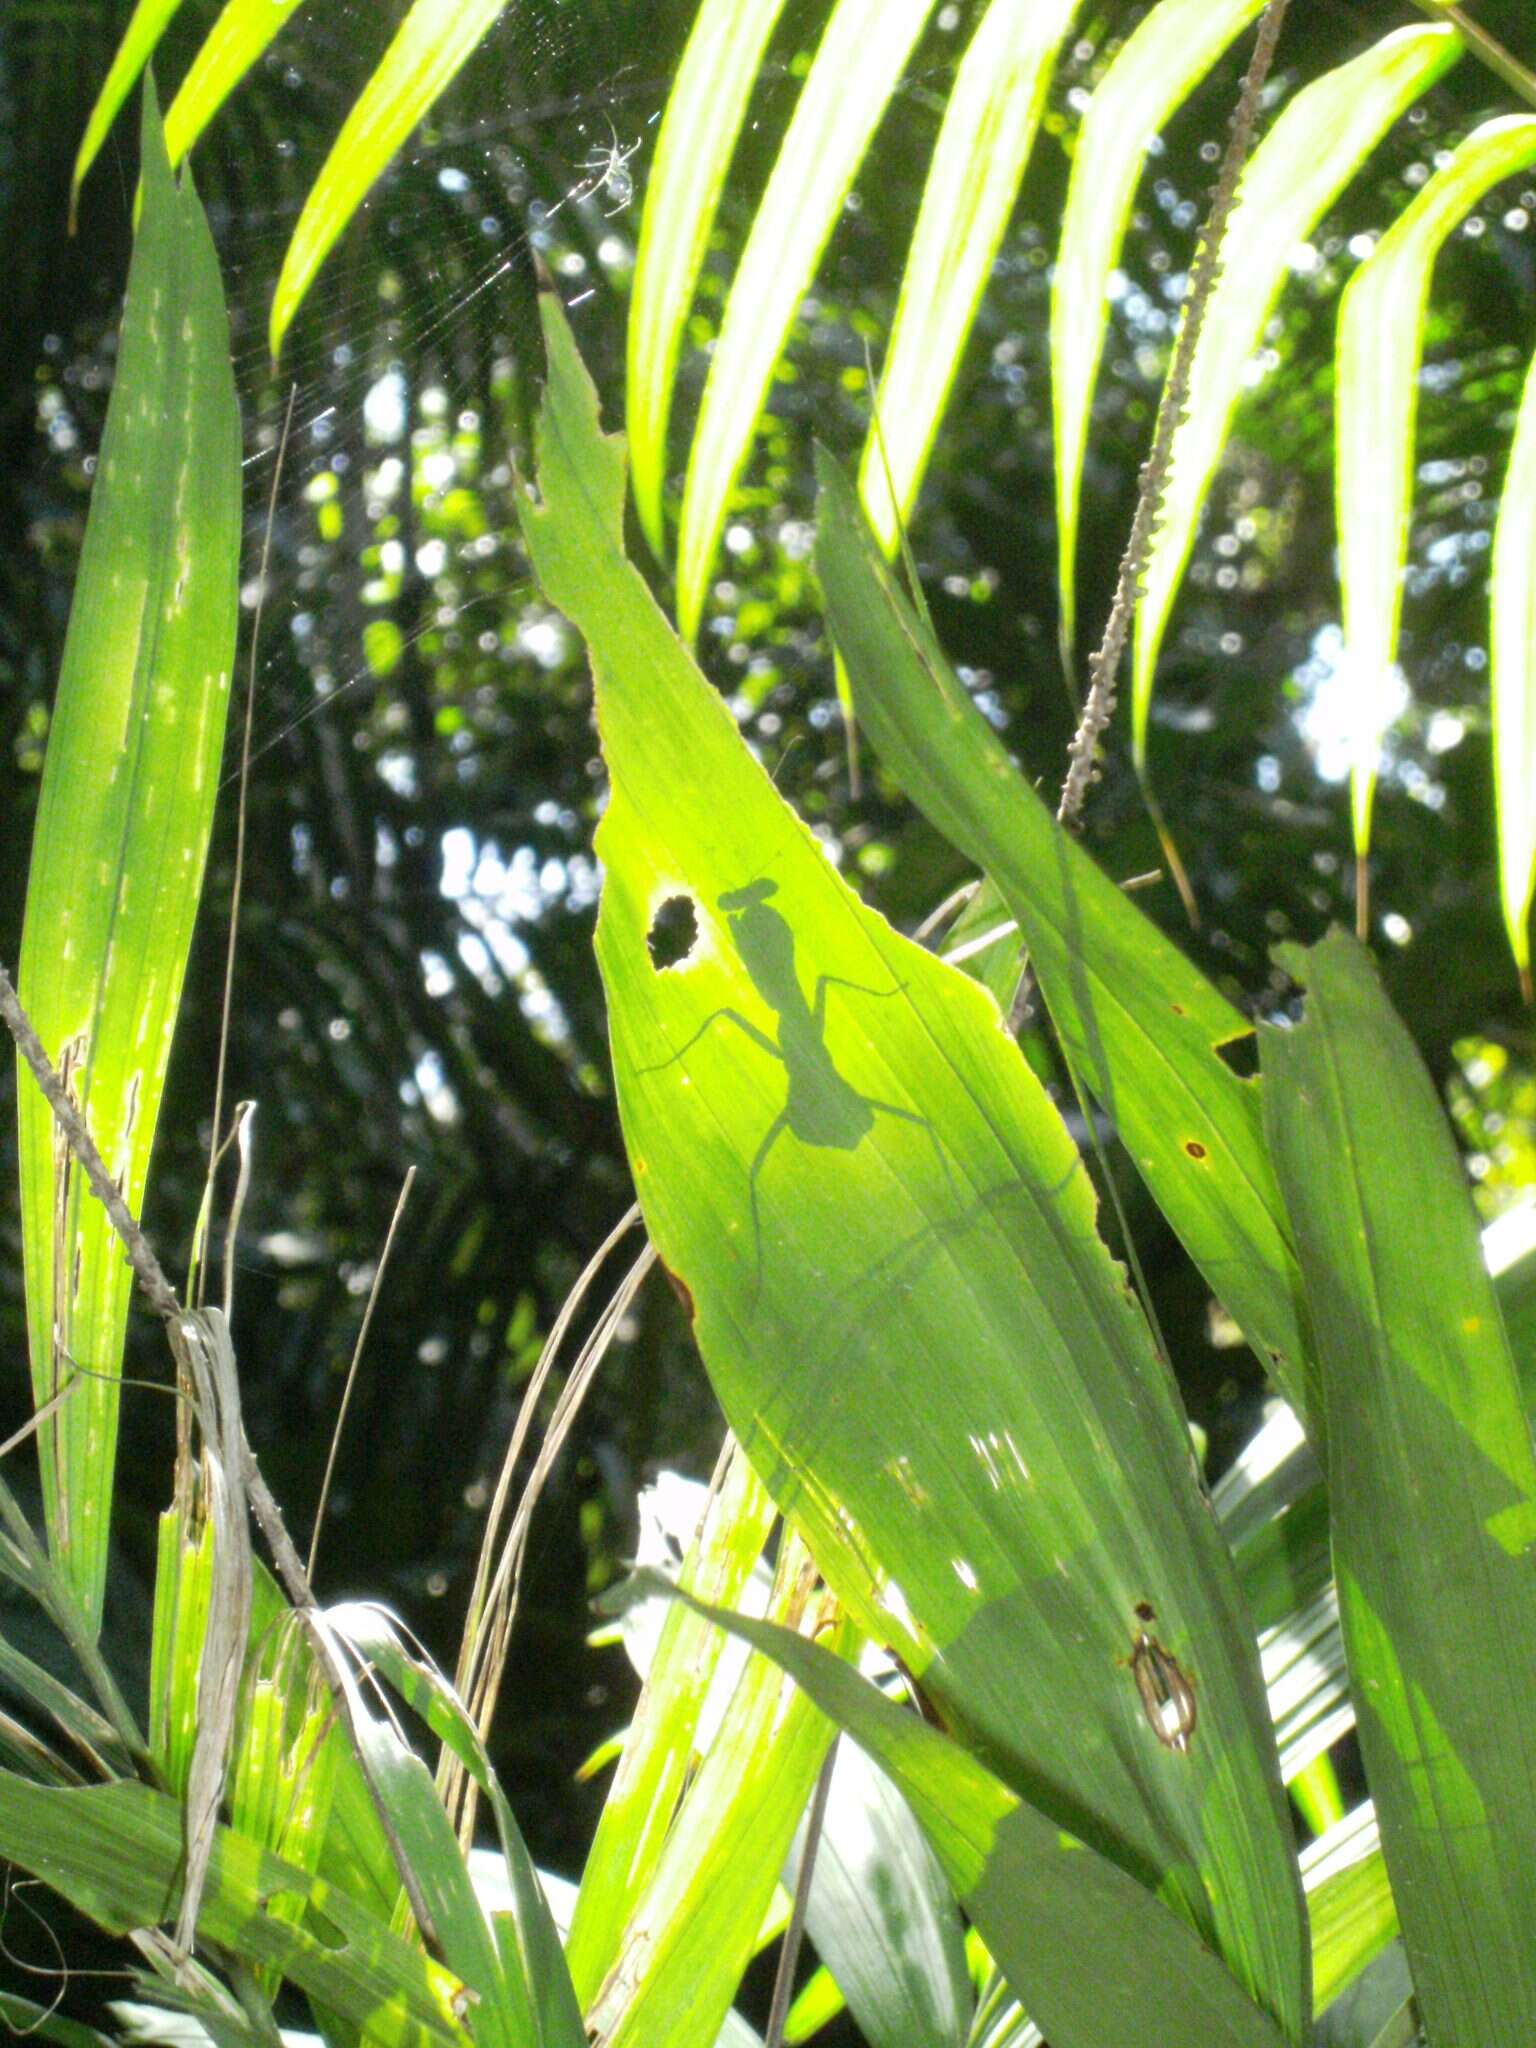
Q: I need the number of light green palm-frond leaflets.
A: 10